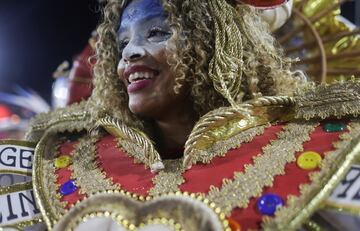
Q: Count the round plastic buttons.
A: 6